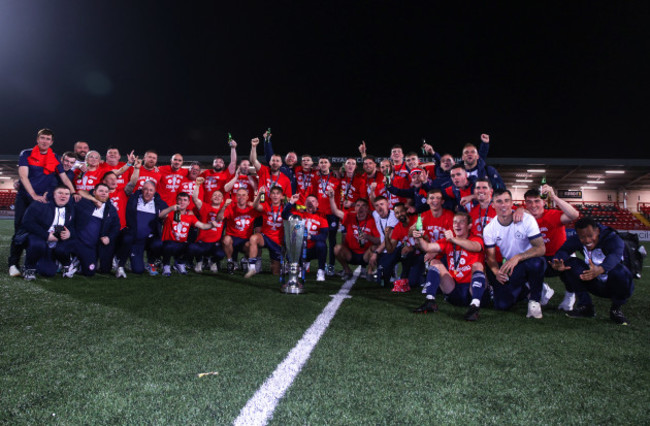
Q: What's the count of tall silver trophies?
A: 1